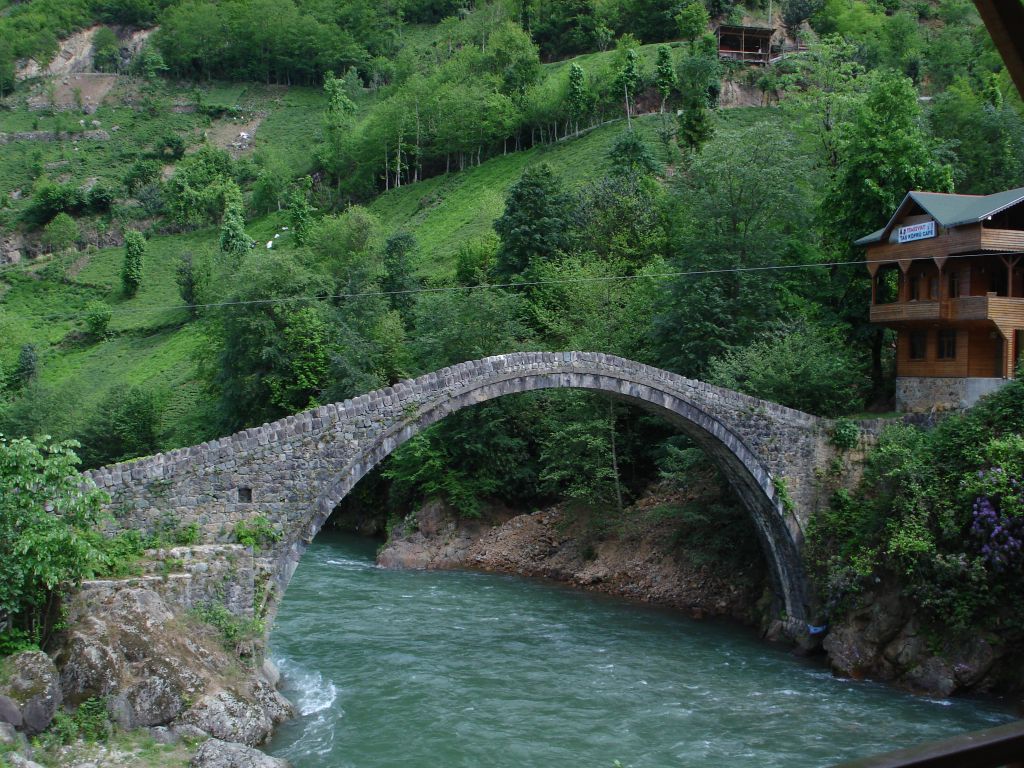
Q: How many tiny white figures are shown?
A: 3